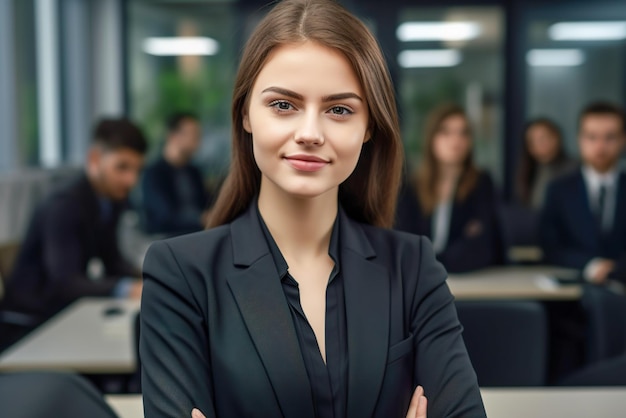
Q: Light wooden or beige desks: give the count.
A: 3